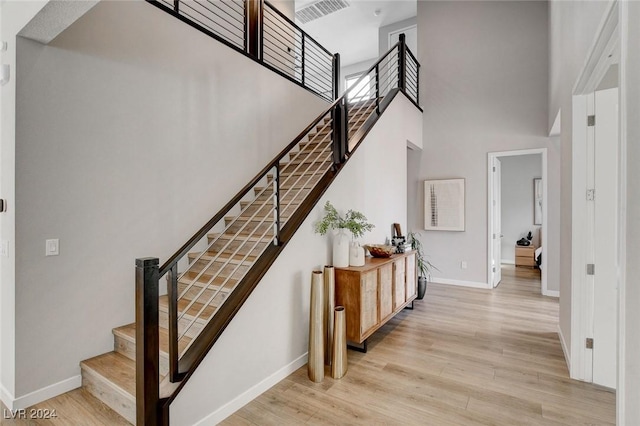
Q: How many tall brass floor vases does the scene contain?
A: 3